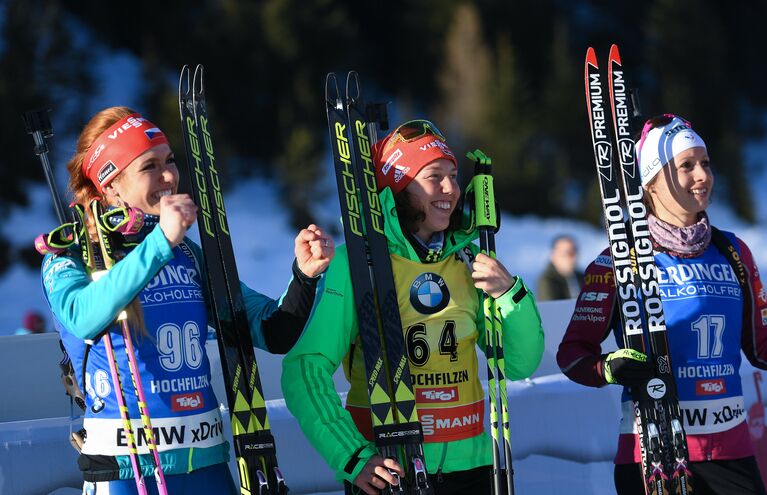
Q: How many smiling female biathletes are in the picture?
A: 3